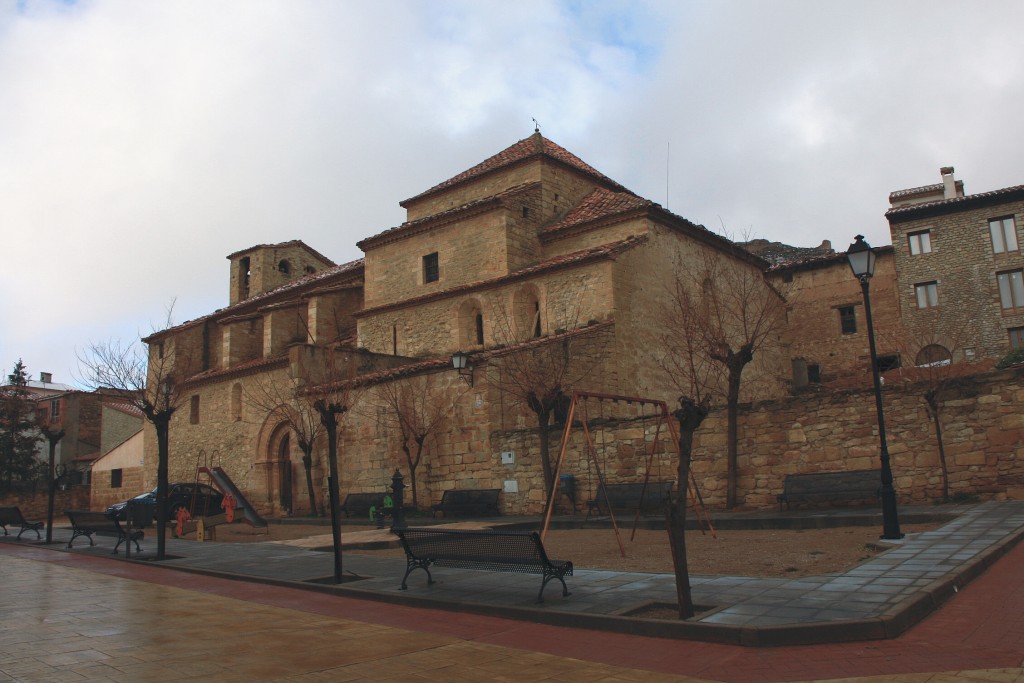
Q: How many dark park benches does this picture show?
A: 7